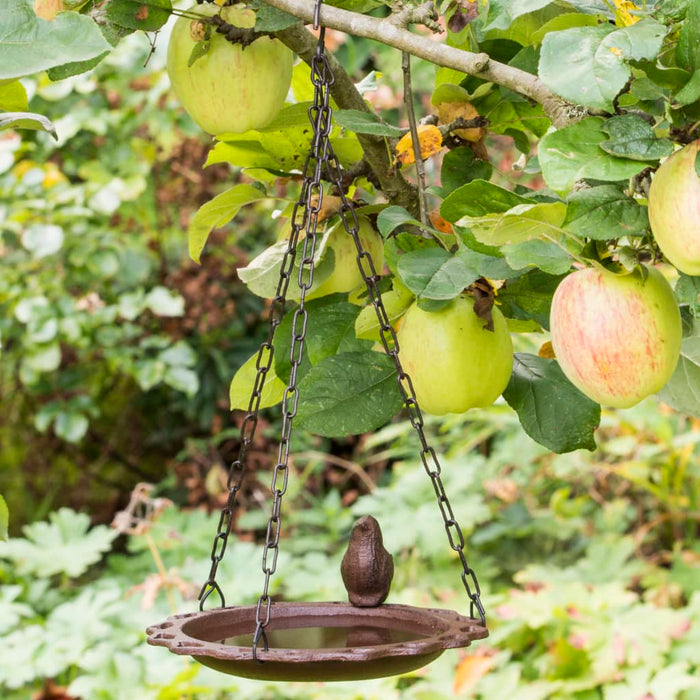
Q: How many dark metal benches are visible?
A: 0